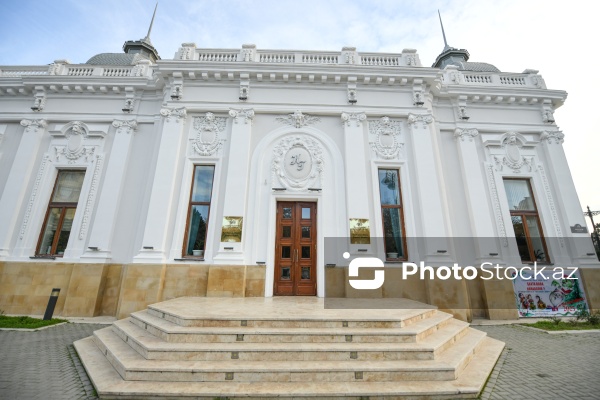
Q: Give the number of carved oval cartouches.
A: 5